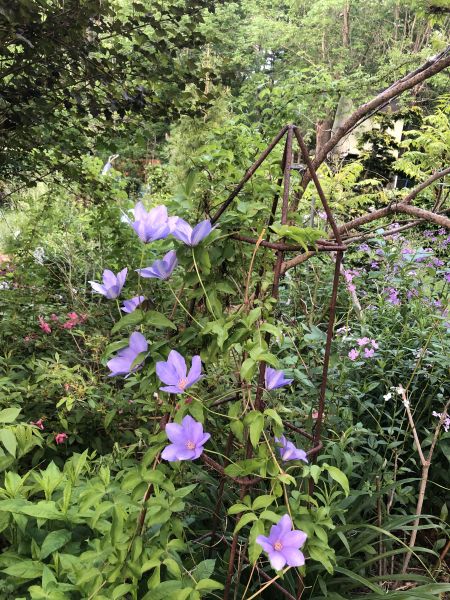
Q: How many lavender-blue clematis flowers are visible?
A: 11